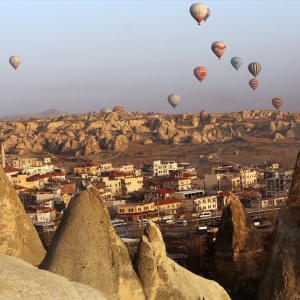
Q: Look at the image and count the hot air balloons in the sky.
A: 12